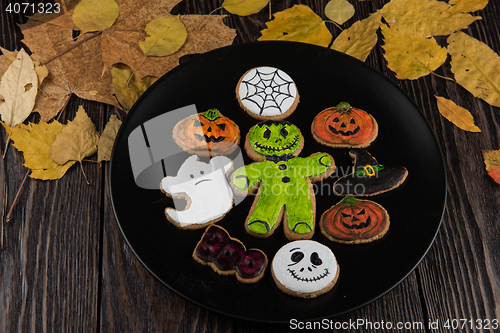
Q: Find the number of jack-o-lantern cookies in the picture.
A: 3